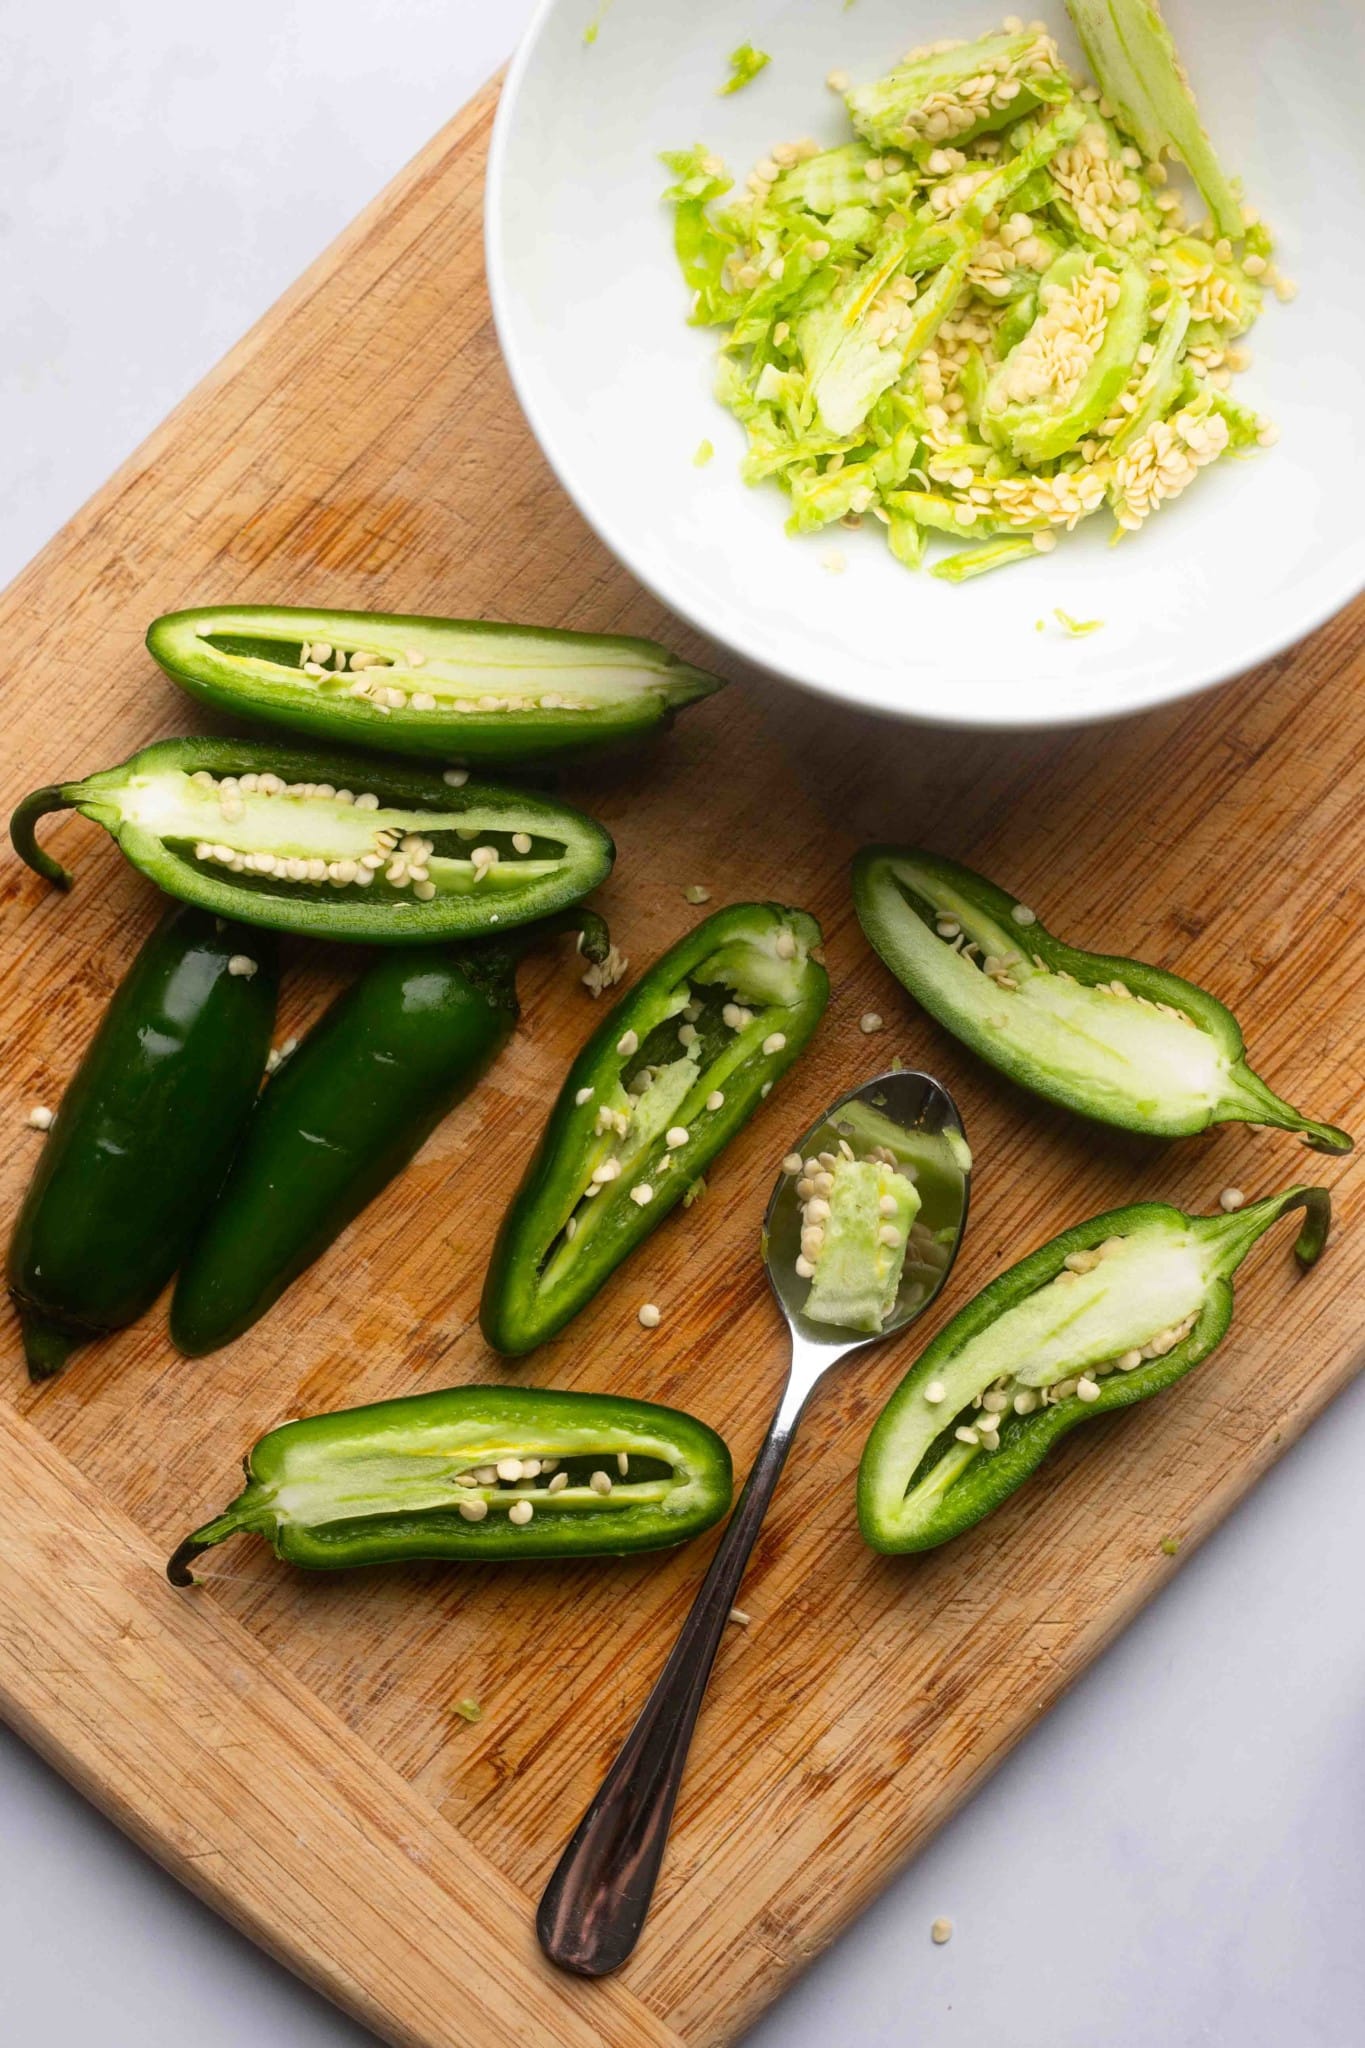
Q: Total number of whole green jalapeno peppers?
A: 2